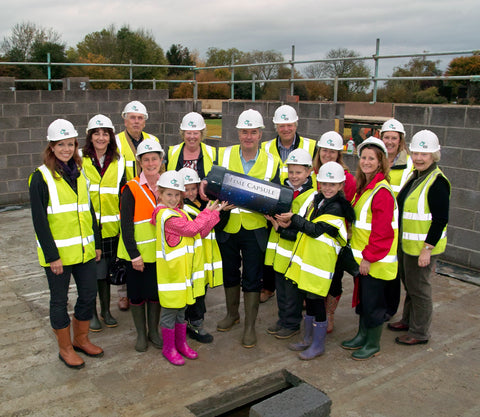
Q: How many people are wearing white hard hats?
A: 15